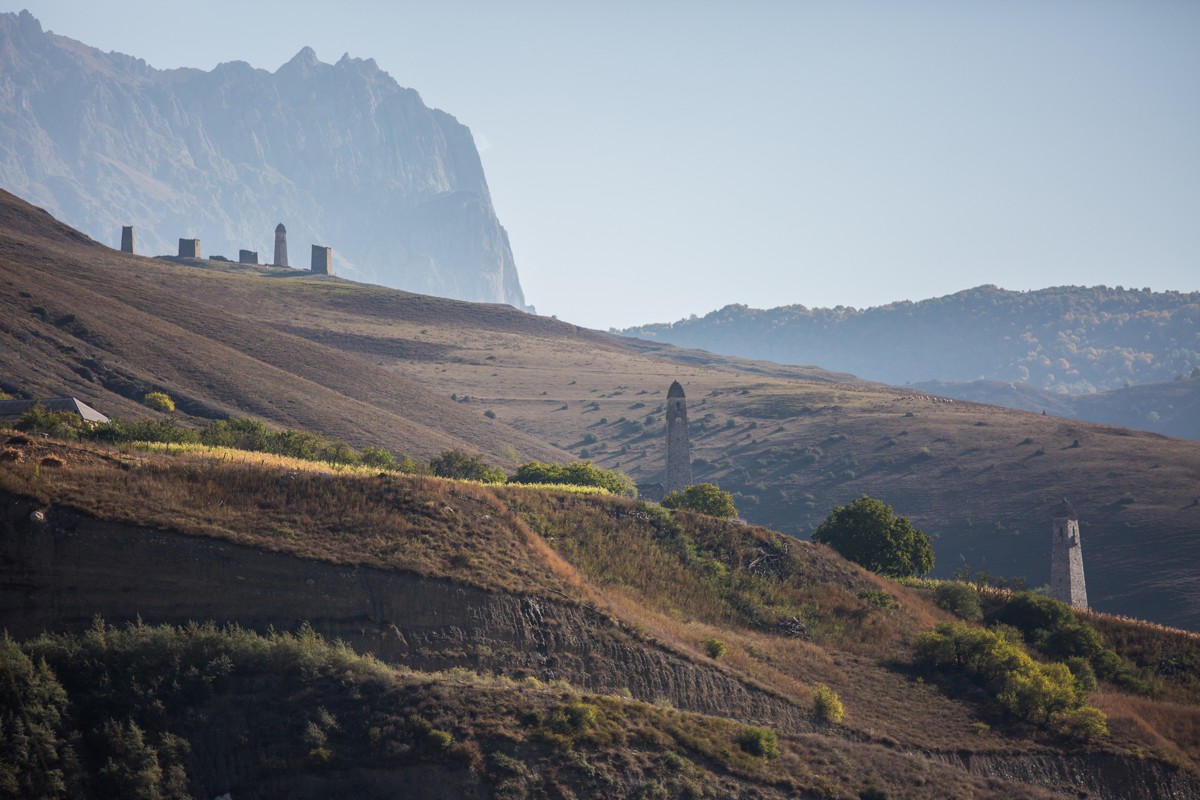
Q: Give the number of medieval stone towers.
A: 7